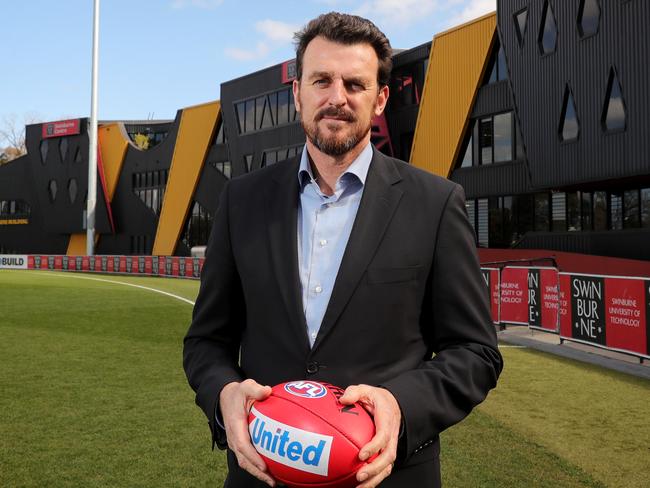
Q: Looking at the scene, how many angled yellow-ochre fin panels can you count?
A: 3